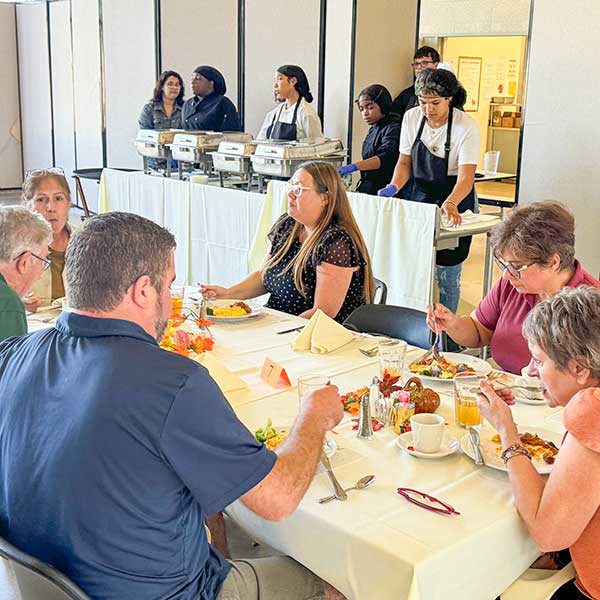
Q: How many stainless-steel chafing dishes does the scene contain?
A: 4